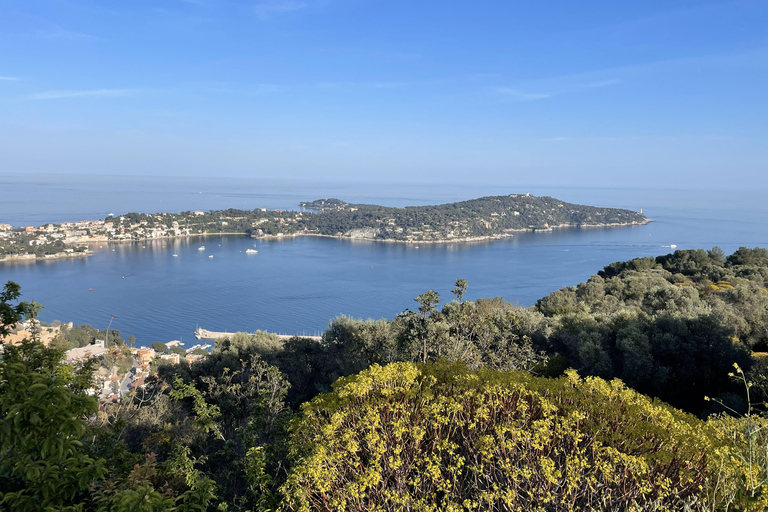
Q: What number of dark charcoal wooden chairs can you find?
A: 0